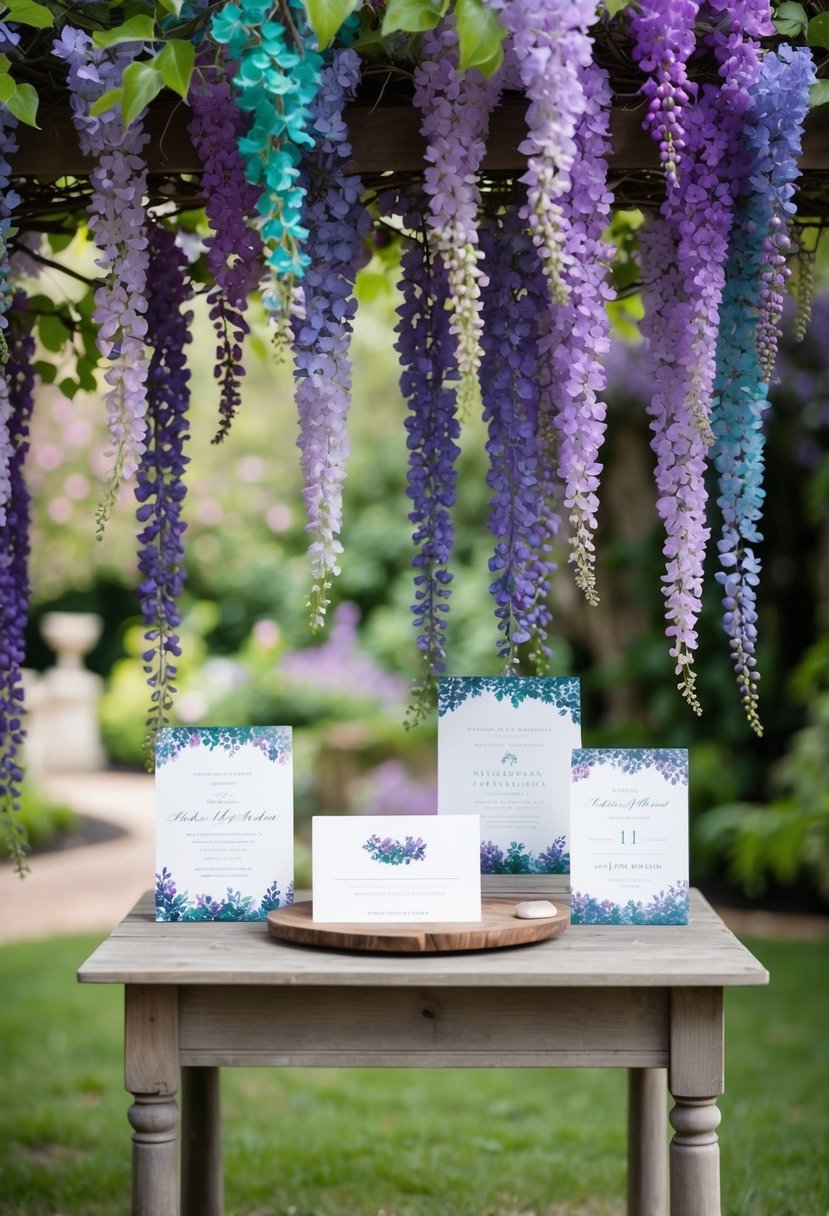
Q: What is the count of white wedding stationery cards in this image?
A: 4